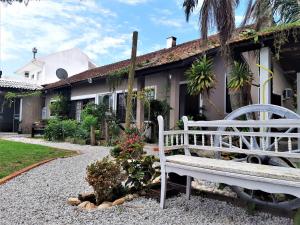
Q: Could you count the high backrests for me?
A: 1